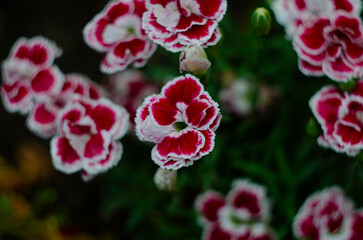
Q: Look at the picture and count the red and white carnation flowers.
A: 11